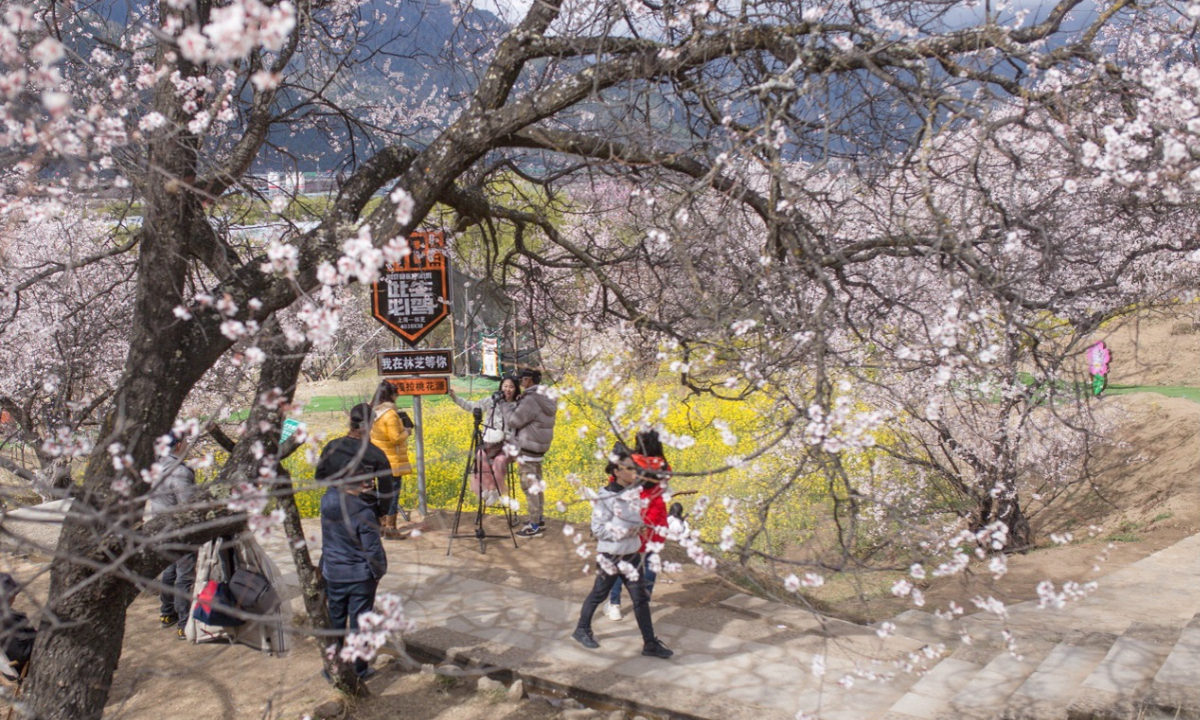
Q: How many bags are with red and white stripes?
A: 0